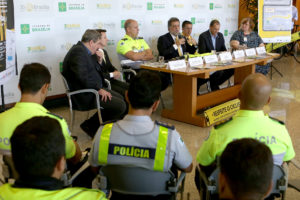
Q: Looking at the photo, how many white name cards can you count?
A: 7